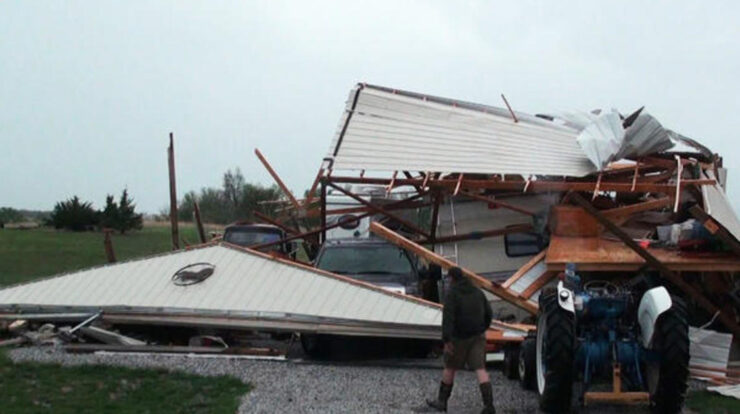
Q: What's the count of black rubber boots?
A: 2